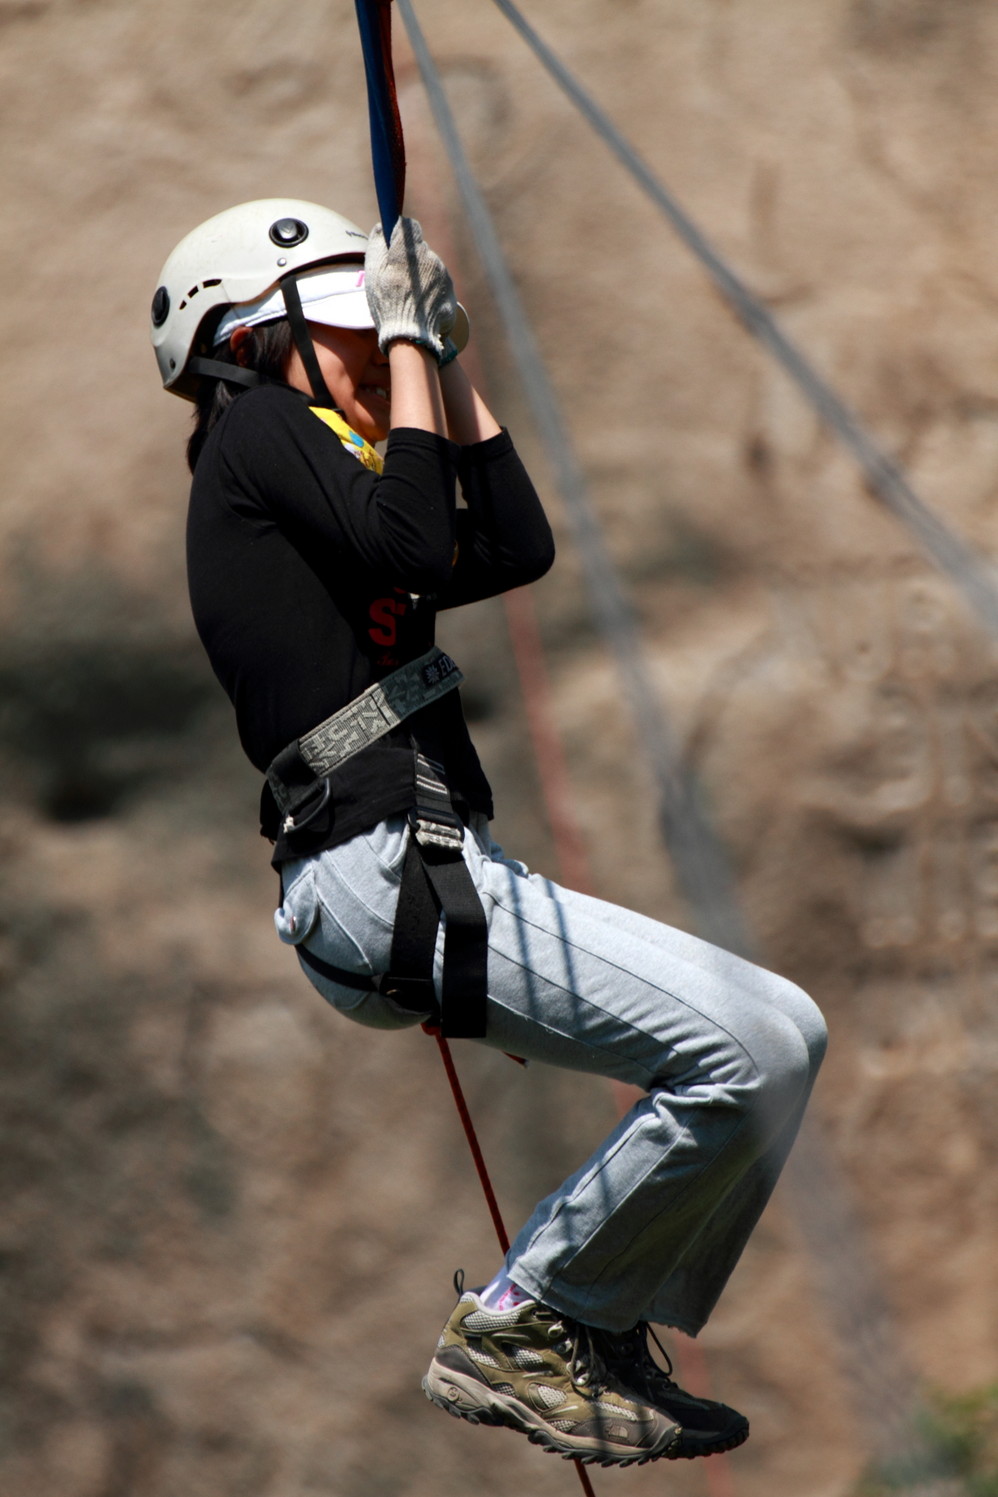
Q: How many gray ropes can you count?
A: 2